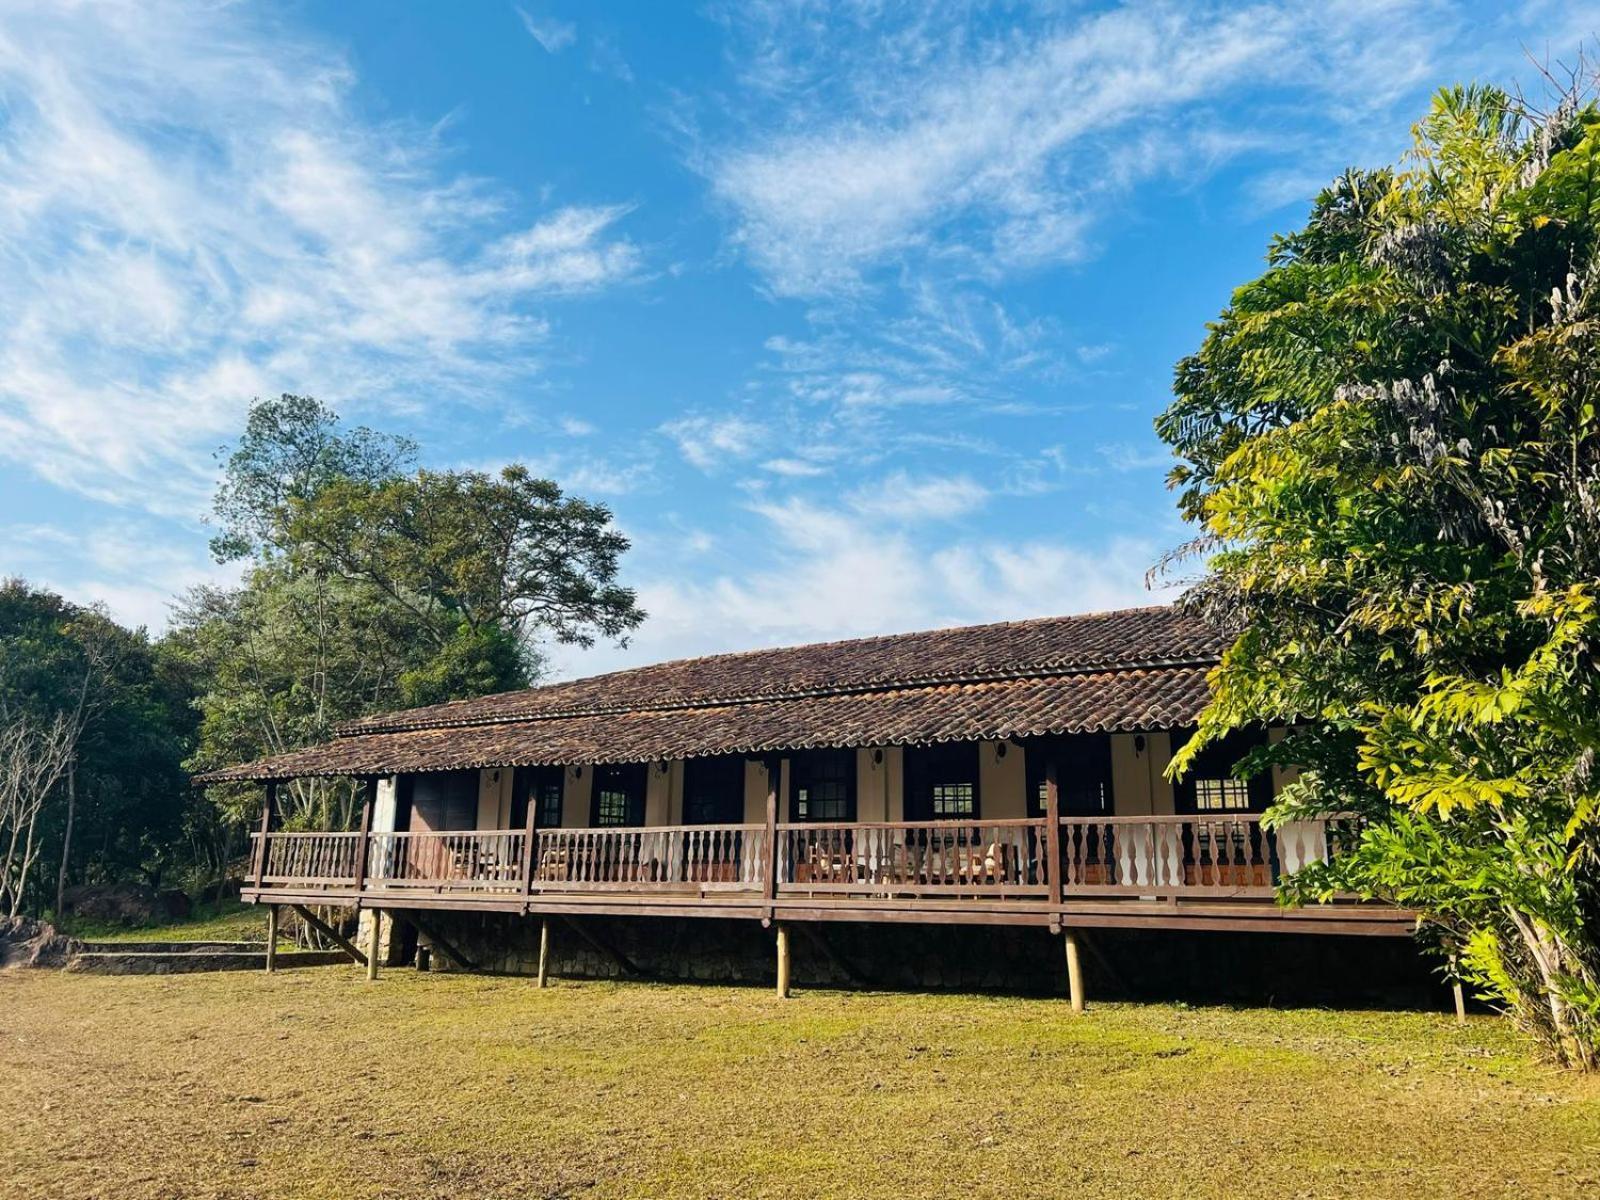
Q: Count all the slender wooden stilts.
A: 6